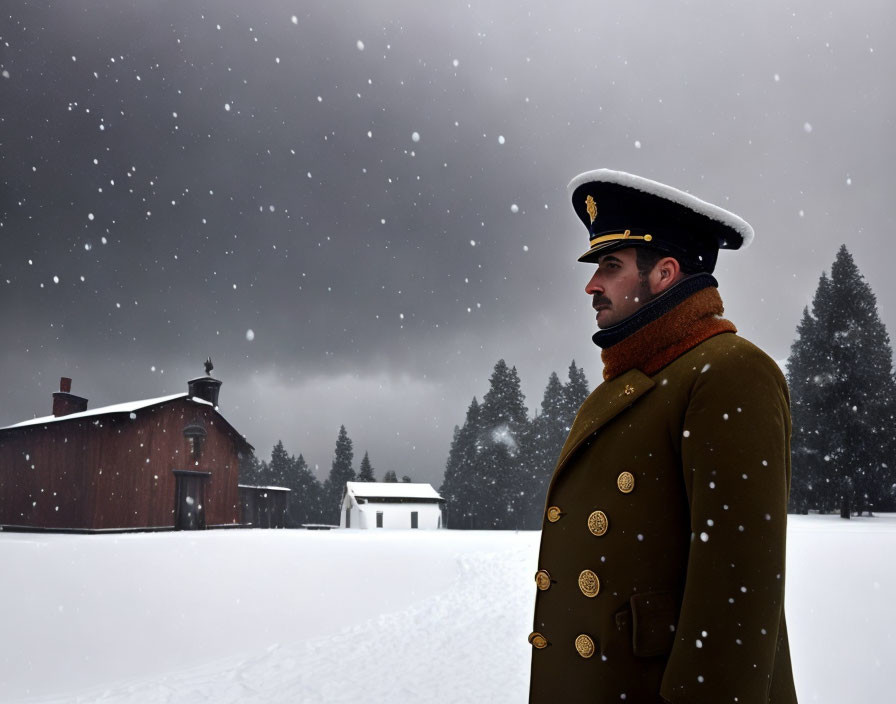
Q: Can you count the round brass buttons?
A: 7